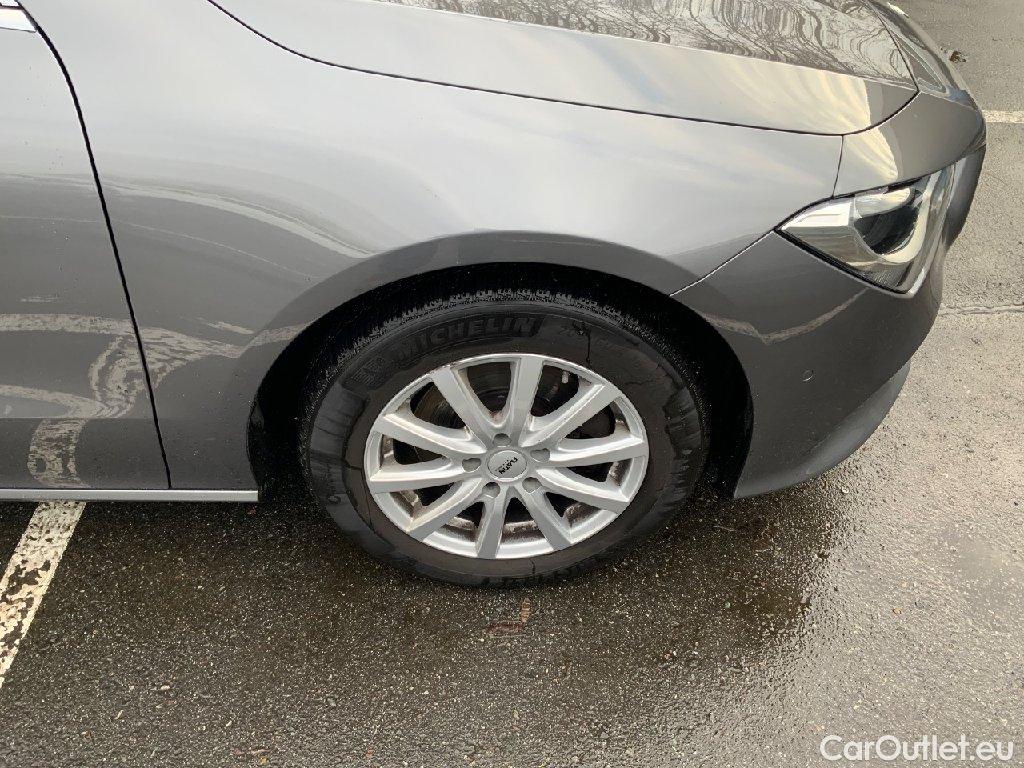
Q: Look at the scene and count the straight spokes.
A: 10